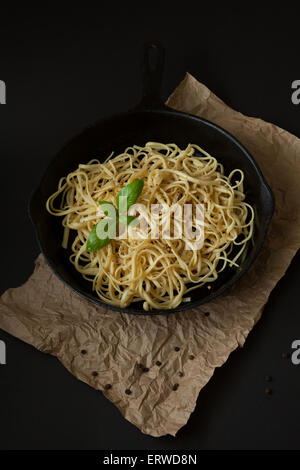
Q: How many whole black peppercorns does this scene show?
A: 15